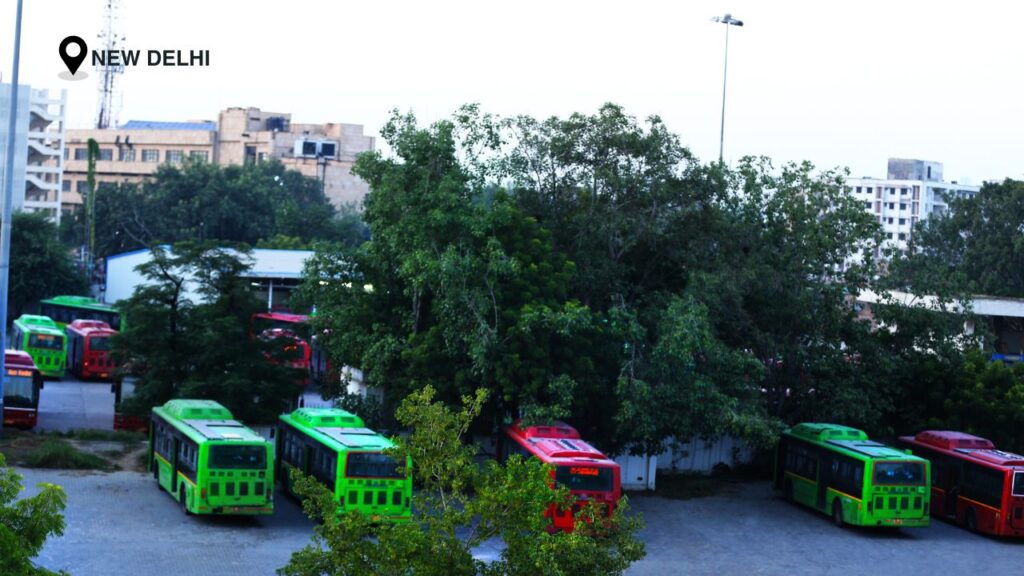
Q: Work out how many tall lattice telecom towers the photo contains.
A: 1